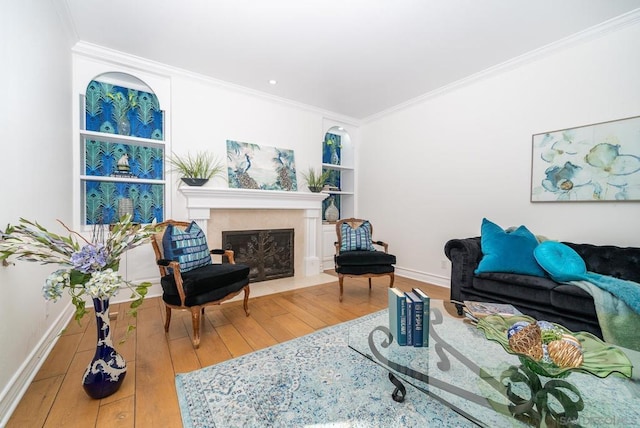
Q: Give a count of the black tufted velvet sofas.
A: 1